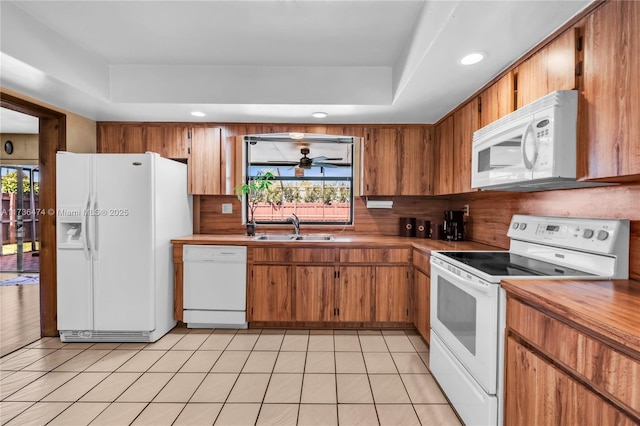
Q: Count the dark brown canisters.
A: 3